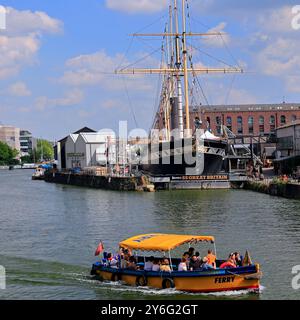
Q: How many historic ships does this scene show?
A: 1